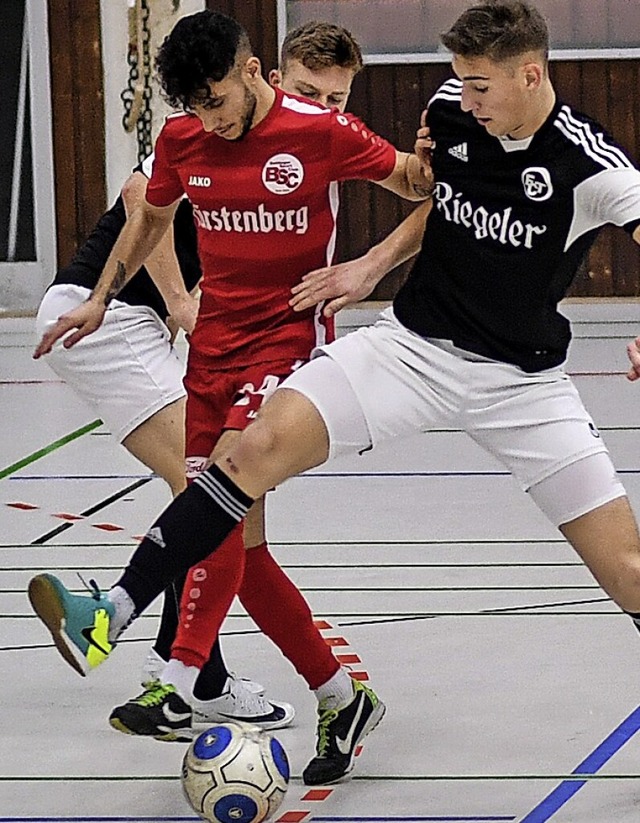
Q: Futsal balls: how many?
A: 1